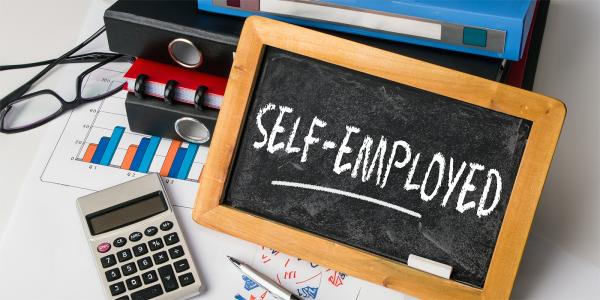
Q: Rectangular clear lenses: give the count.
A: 2